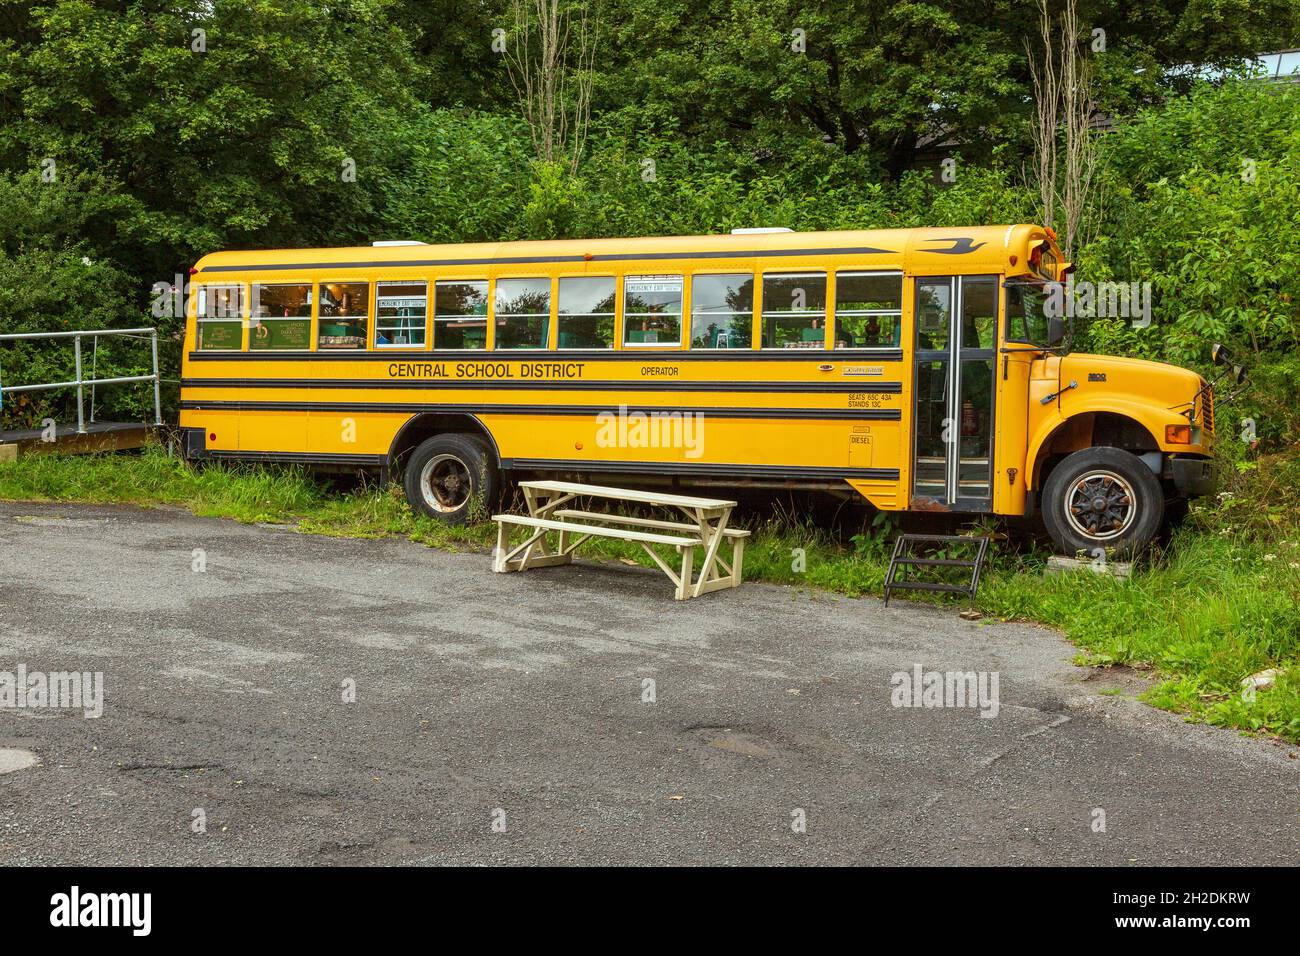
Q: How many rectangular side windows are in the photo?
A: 11